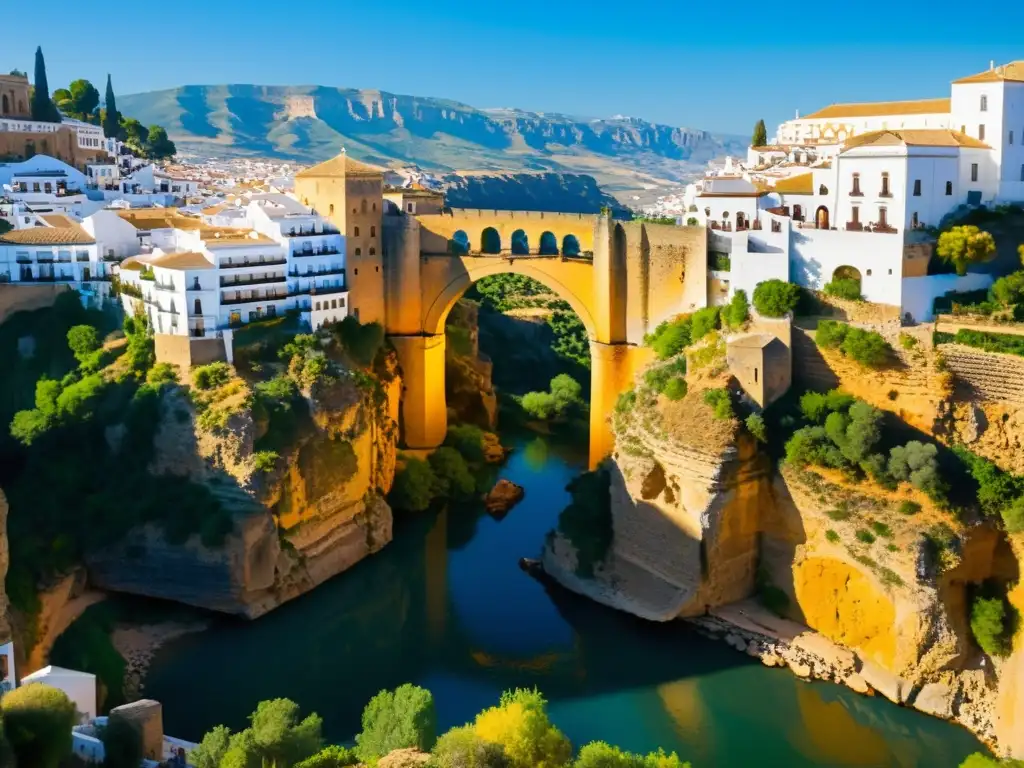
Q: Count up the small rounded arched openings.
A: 5